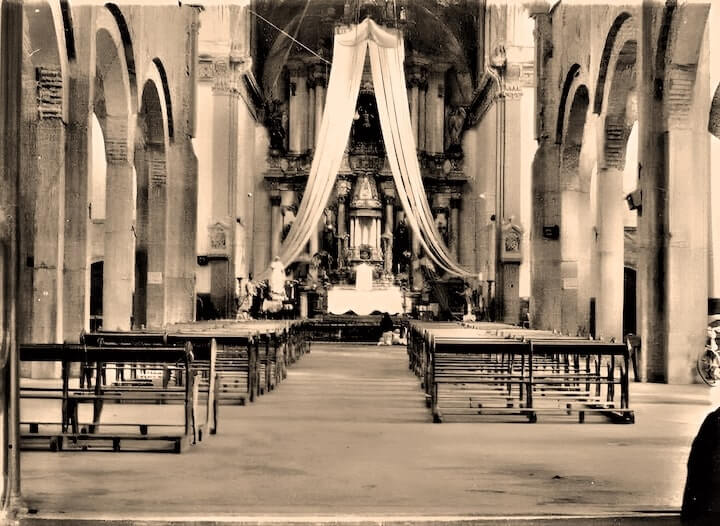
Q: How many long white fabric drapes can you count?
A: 2